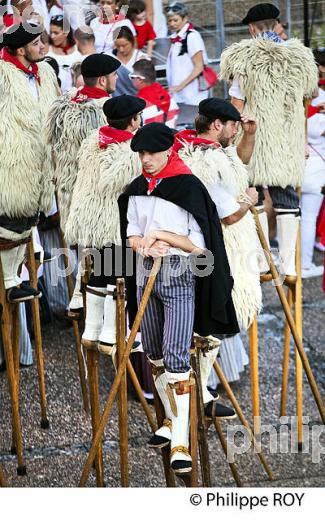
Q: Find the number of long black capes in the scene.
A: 1